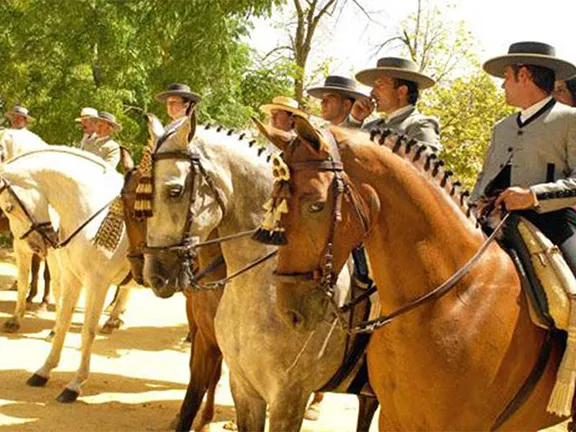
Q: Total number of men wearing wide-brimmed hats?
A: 8